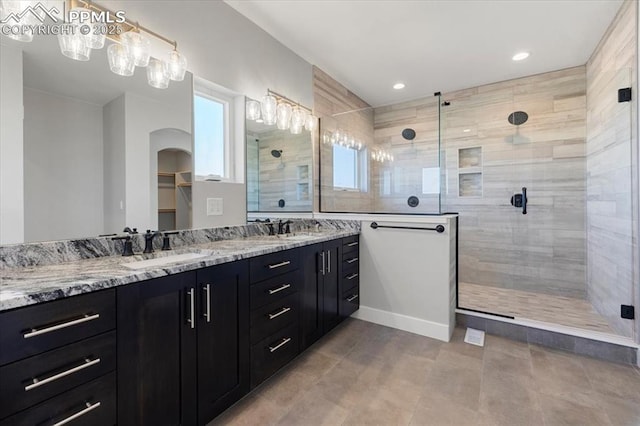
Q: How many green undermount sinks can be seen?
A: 0